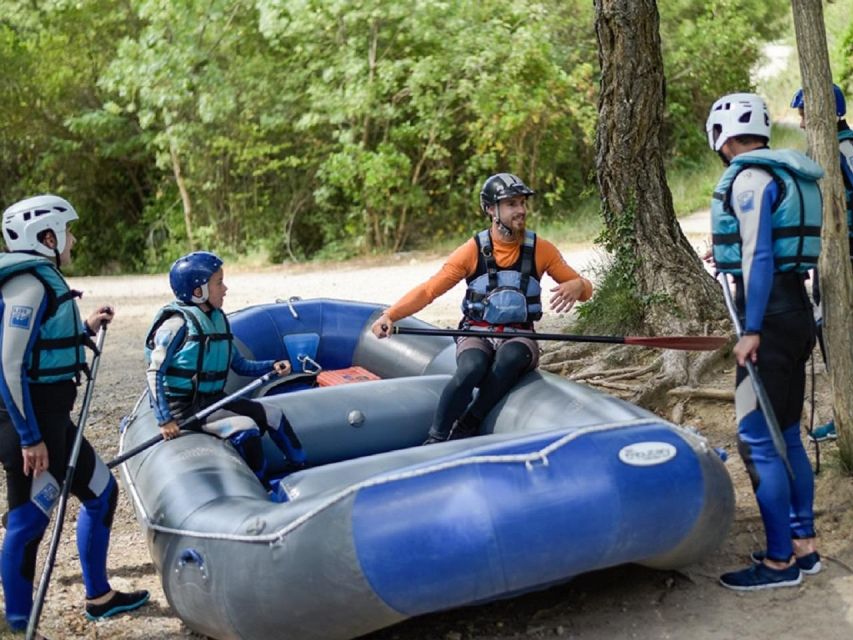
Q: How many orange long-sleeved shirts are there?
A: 1